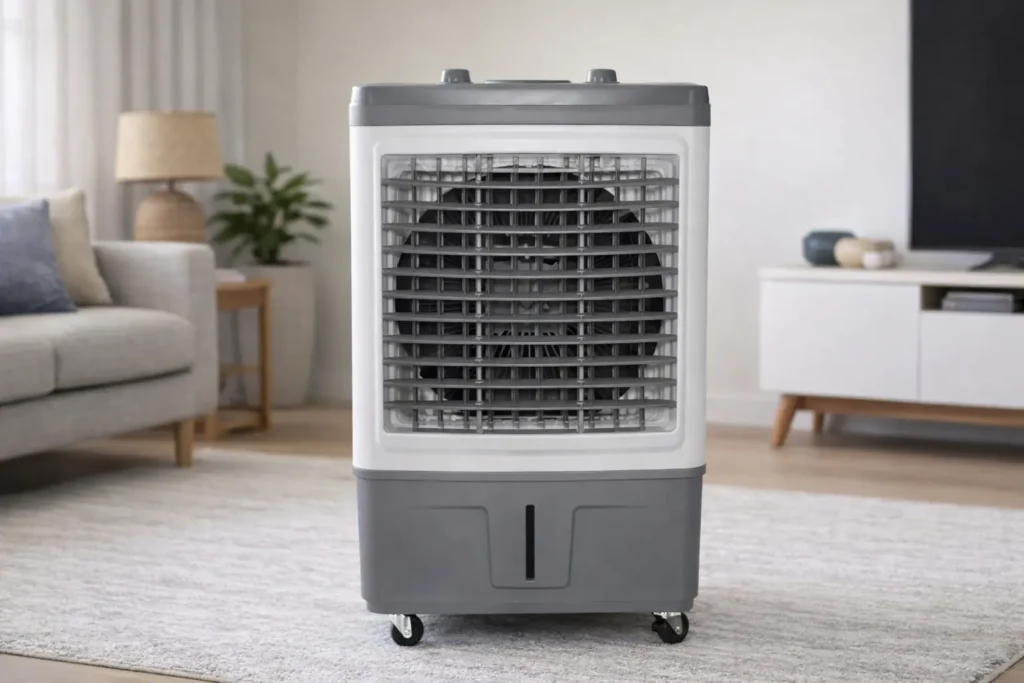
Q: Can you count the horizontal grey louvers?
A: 11